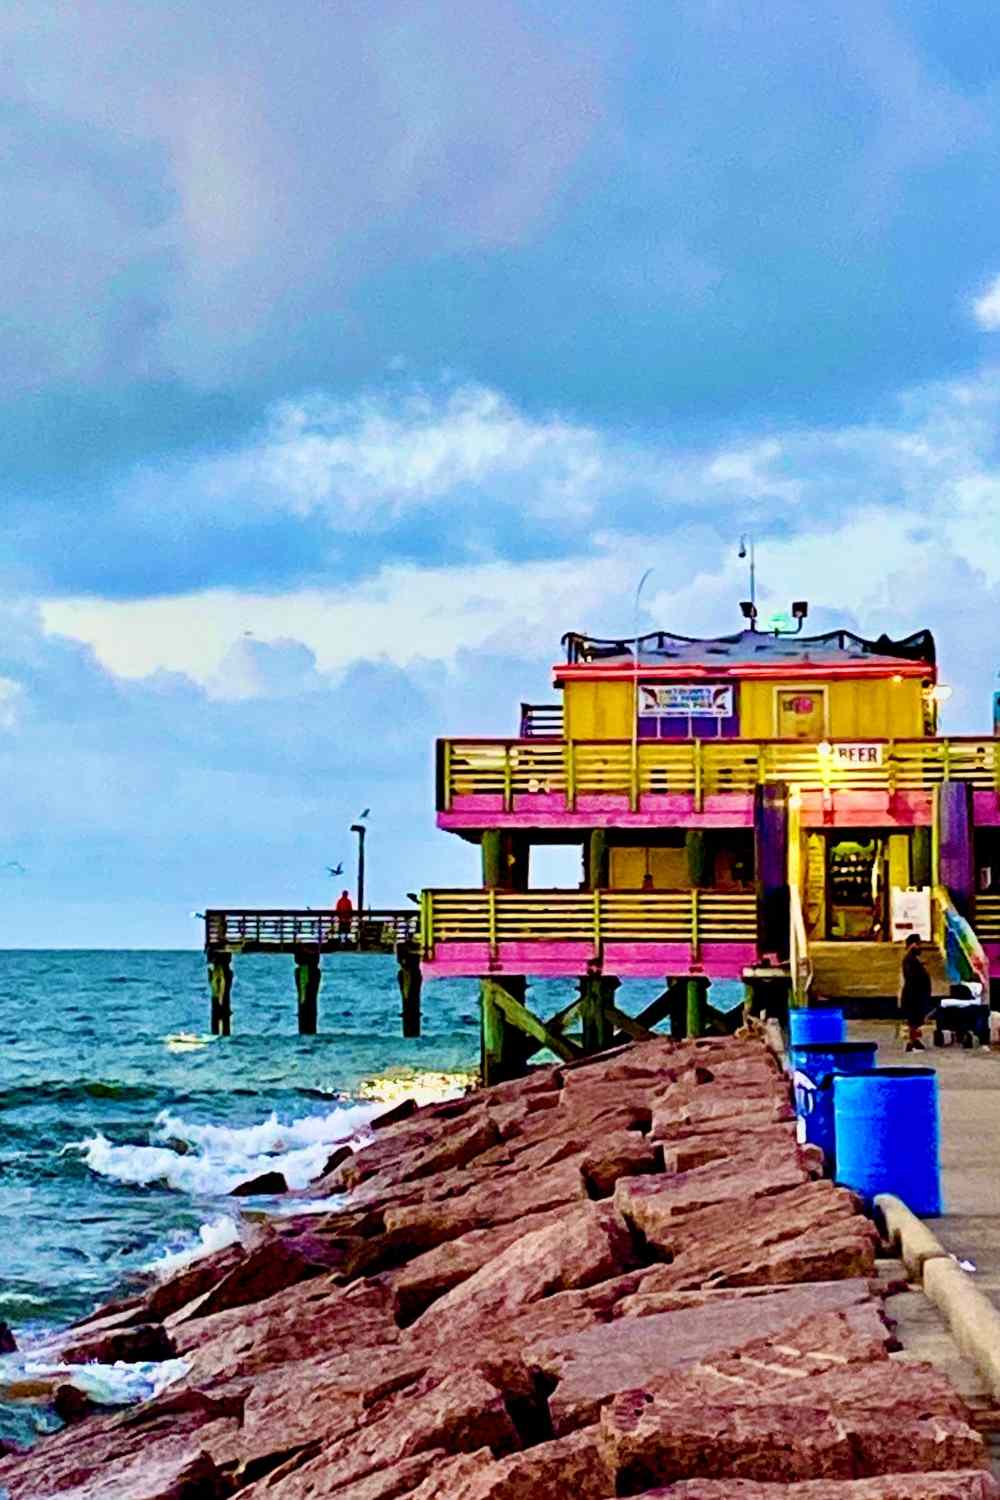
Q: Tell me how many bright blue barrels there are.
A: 3